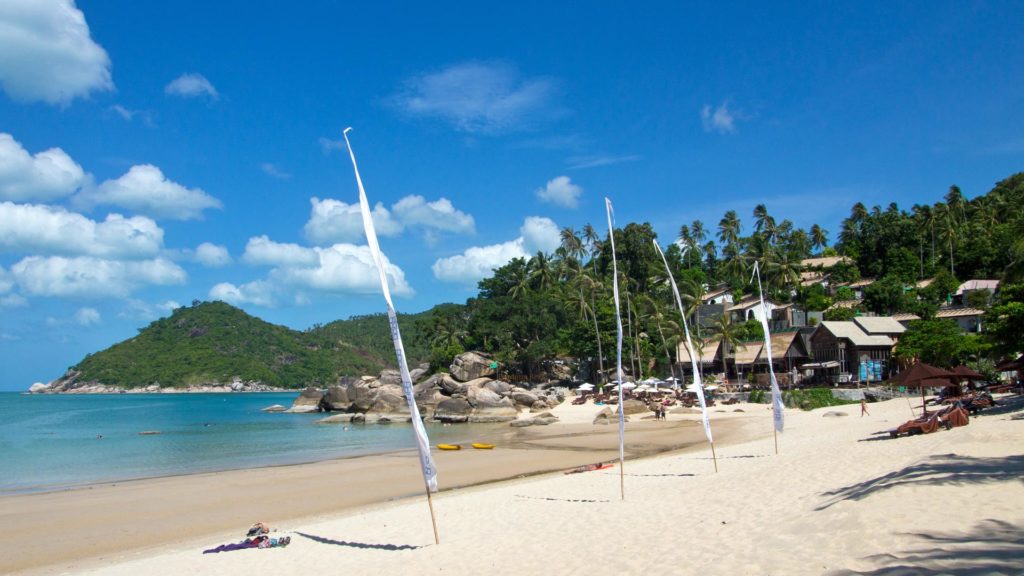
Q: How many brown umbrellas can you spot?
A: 3